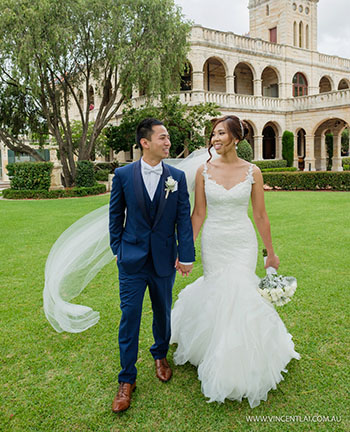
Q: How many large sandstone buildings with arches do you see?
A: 1